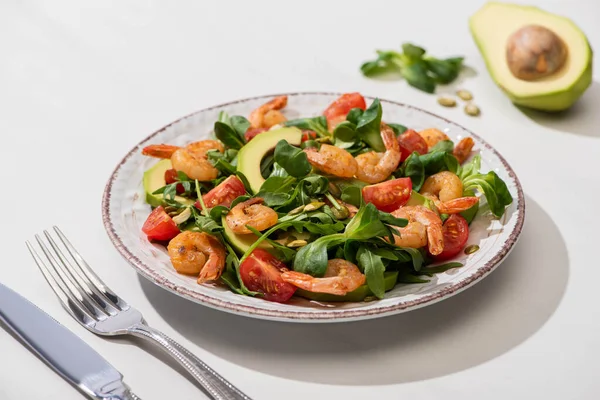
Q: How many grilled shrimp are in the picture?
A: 10